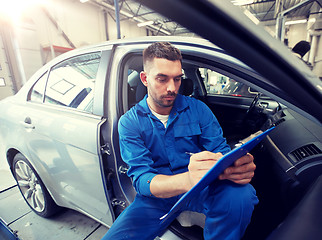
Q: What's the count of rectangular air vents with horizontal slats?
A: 1